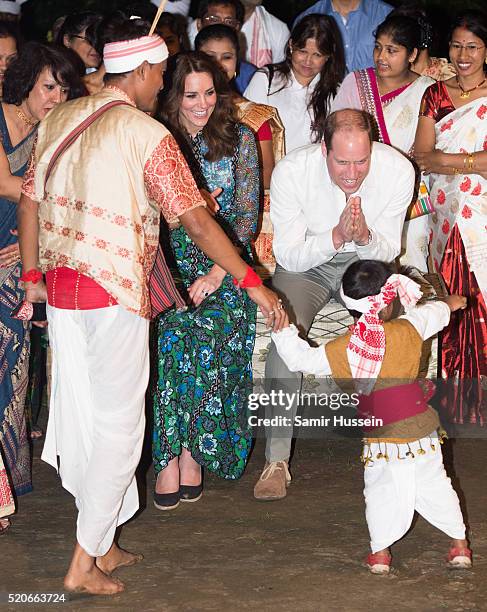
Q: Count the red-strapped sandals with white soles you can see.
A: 2